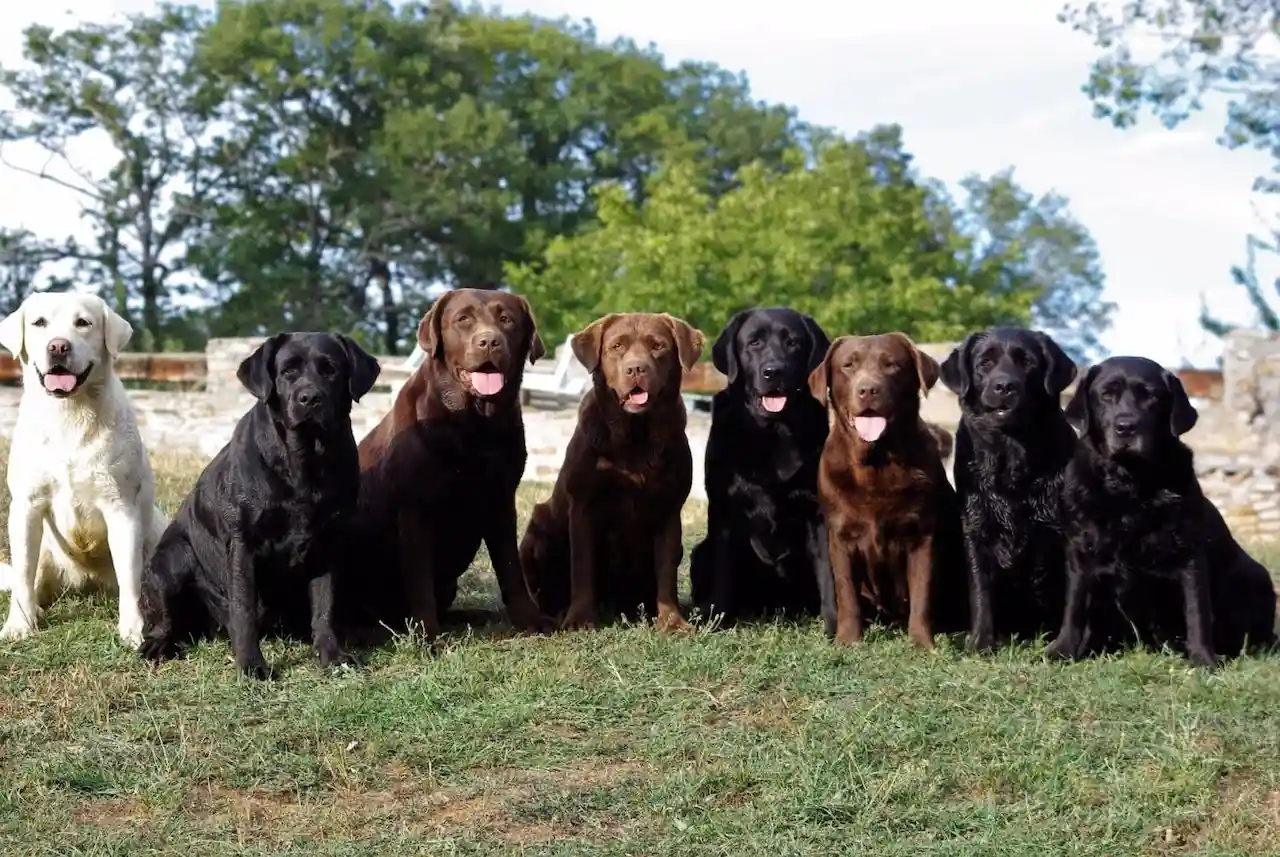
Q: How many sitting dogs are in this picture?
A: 8